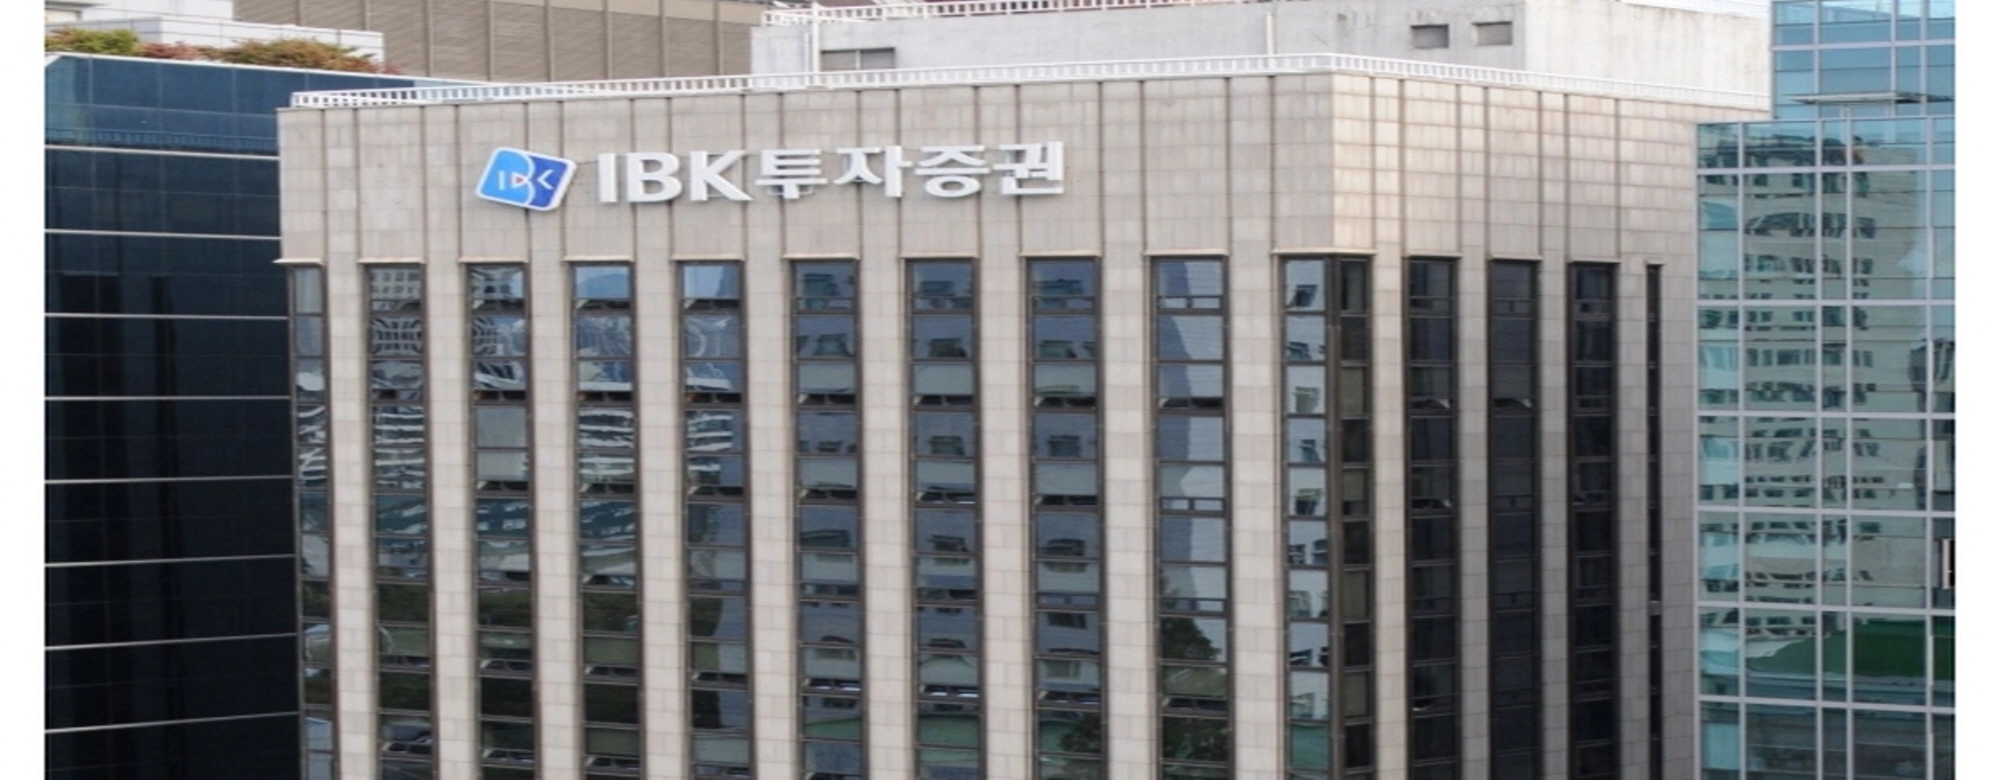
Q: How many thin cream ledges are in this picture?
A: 14